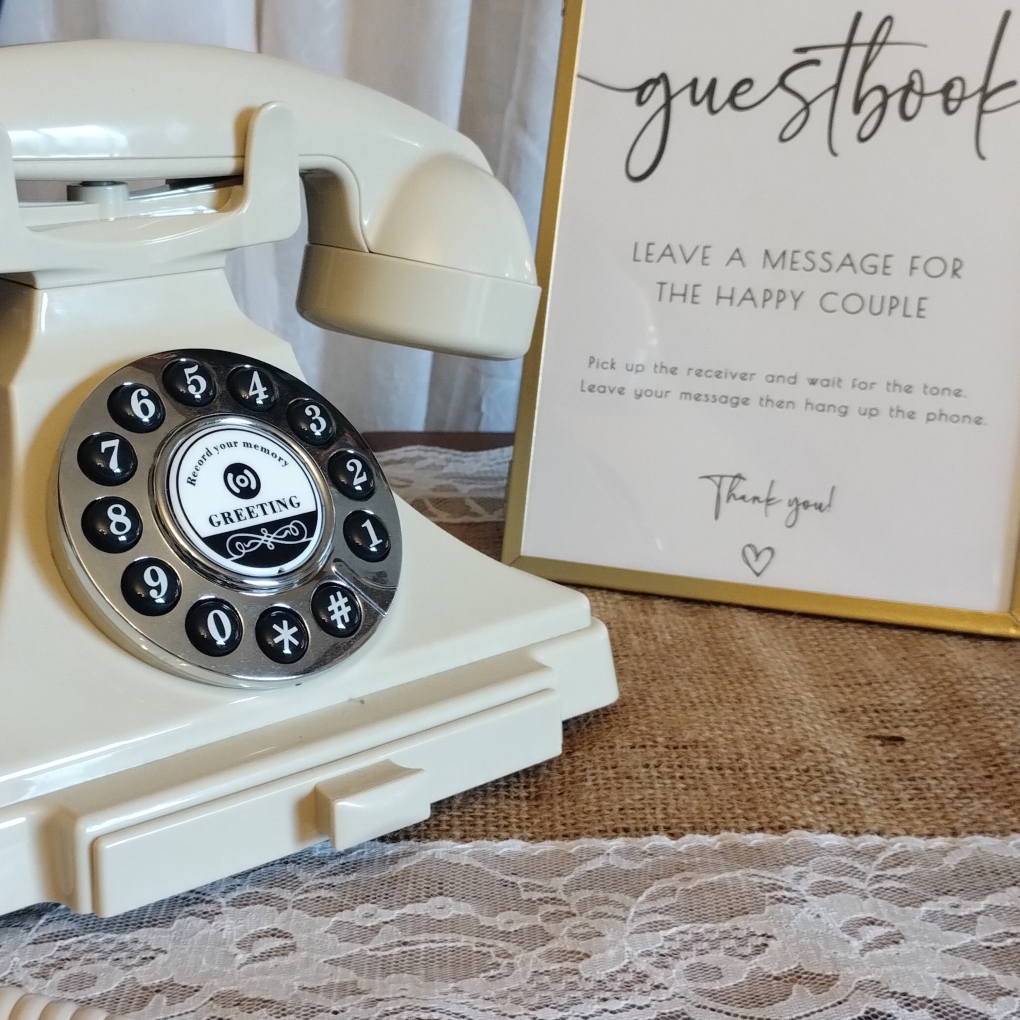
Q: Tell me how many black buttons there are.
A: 12